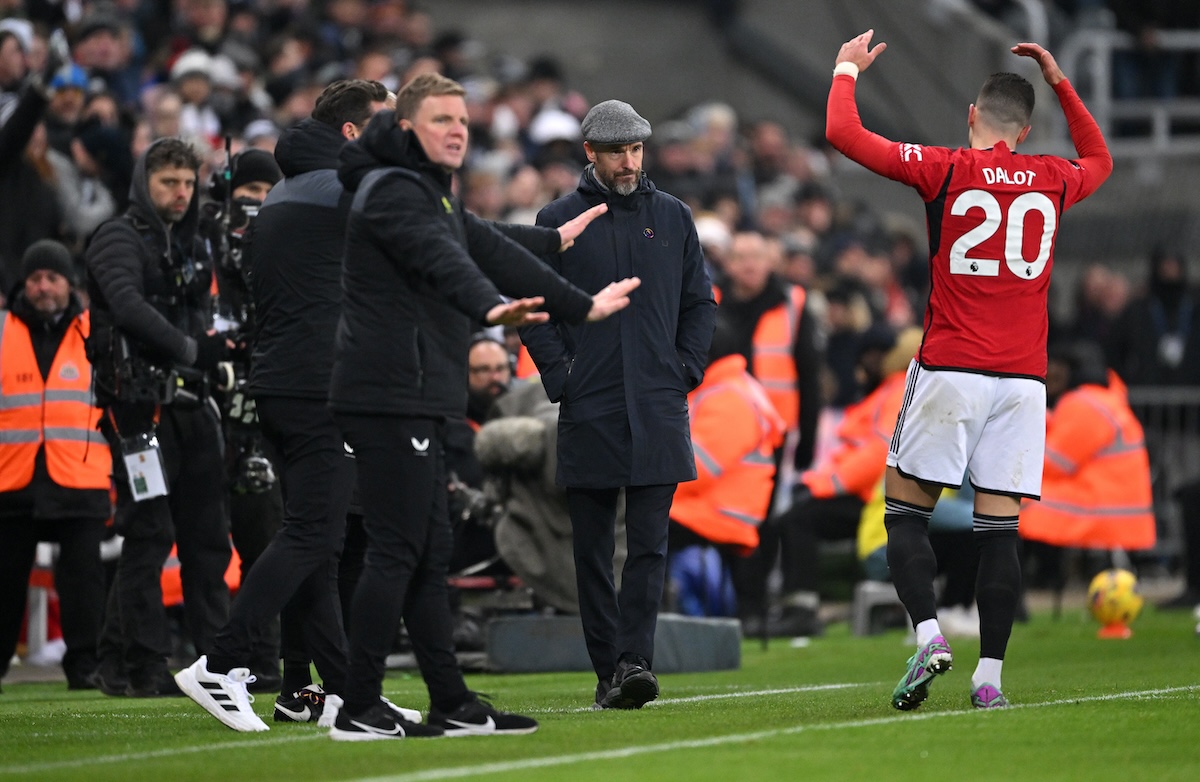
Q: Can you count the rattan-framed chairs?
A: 0